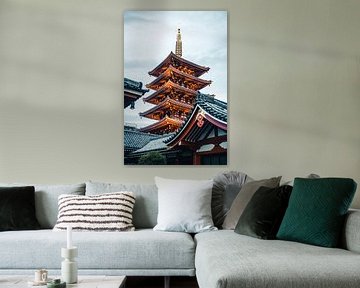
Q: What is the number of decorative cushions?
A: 7